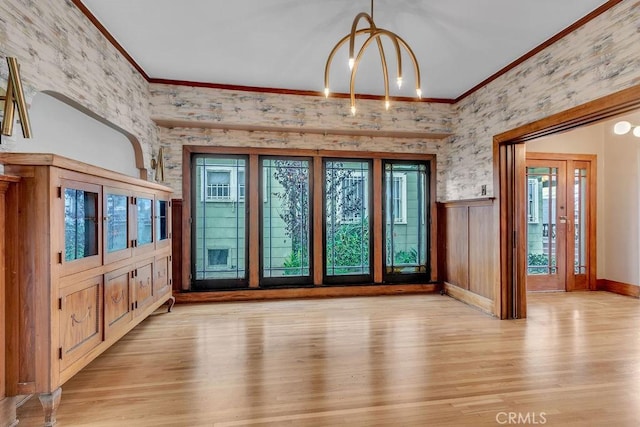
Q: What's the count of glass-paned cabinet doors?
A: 4